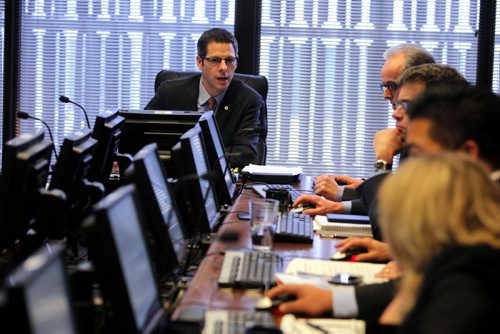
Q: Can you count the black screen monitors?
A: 9